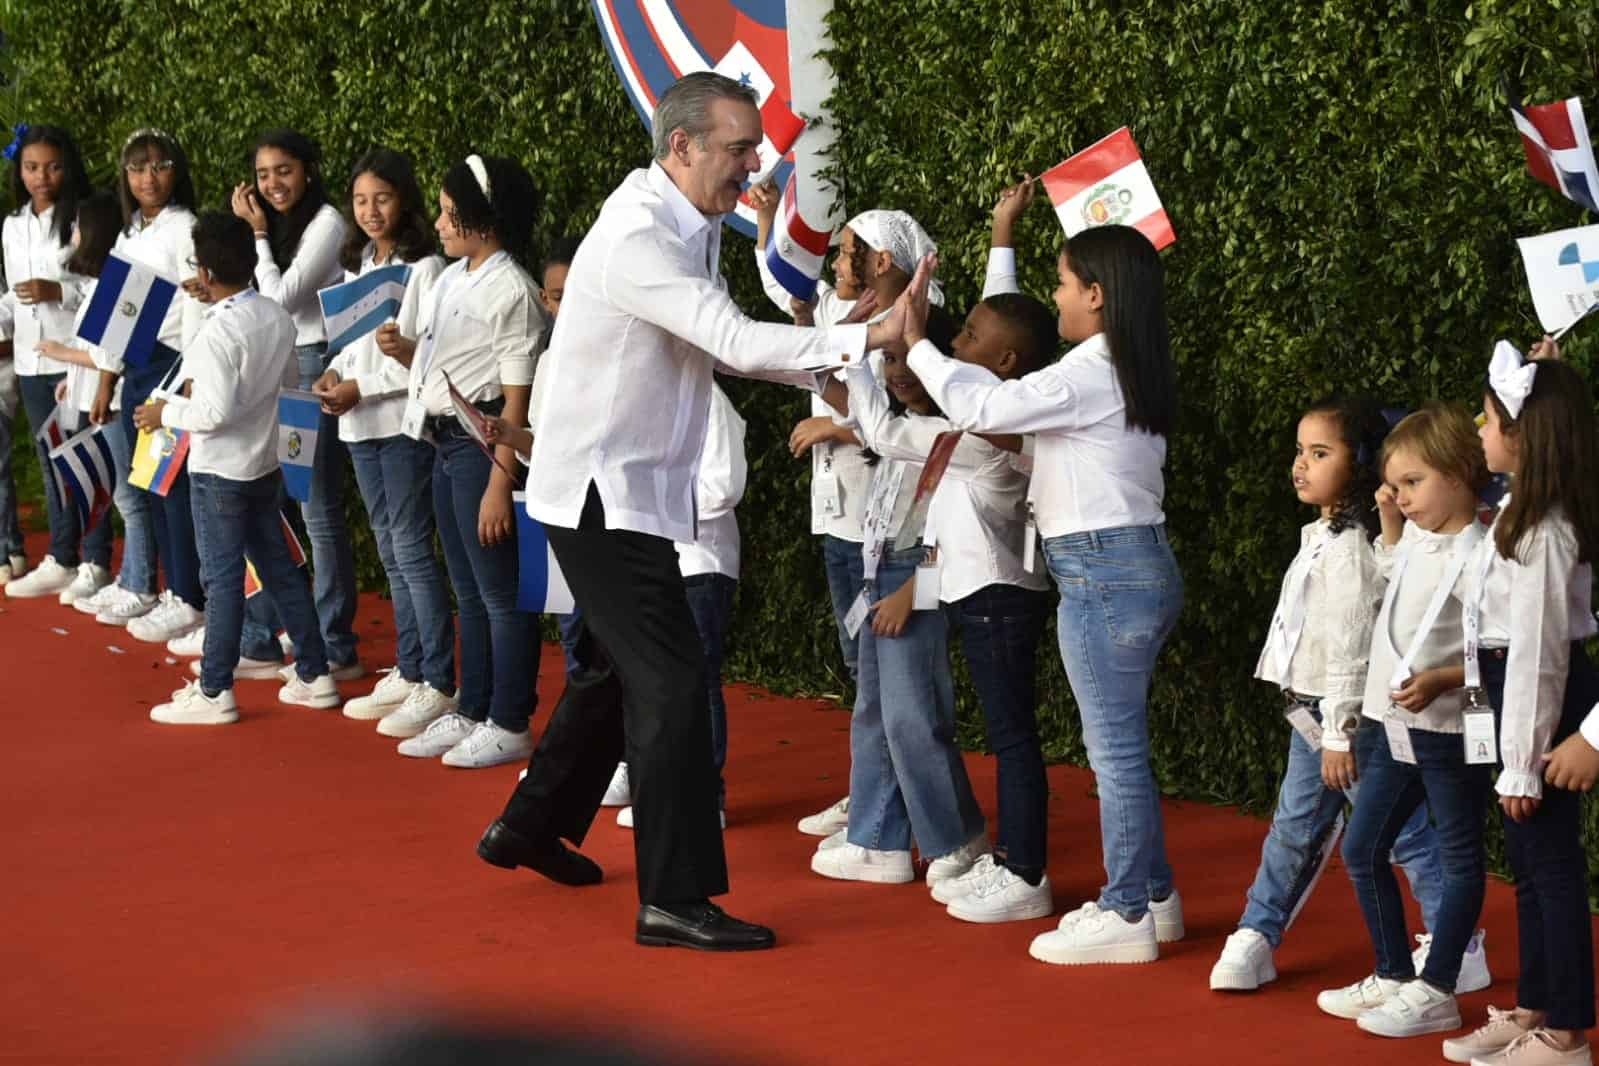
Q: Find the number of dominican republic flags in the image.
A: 1